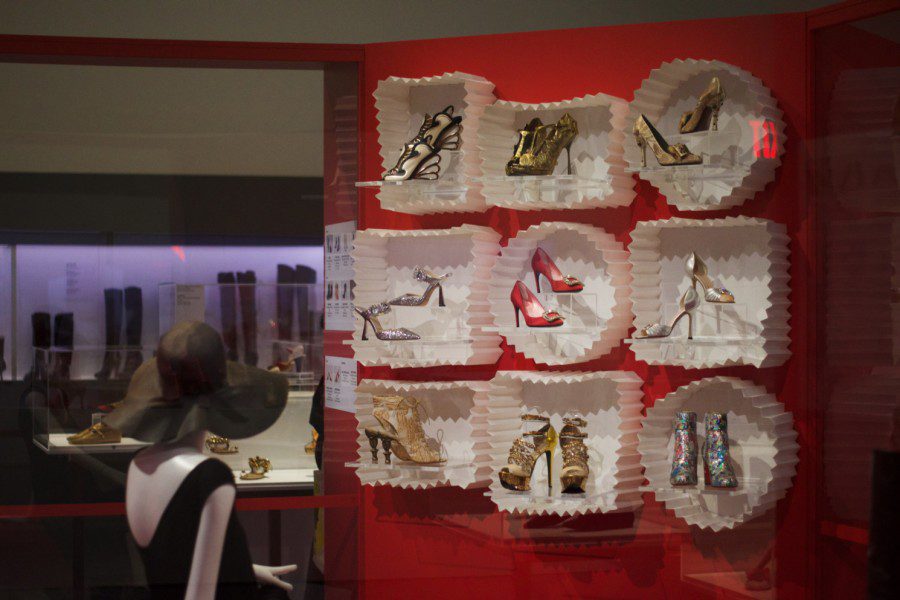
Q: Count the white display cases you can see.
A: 9